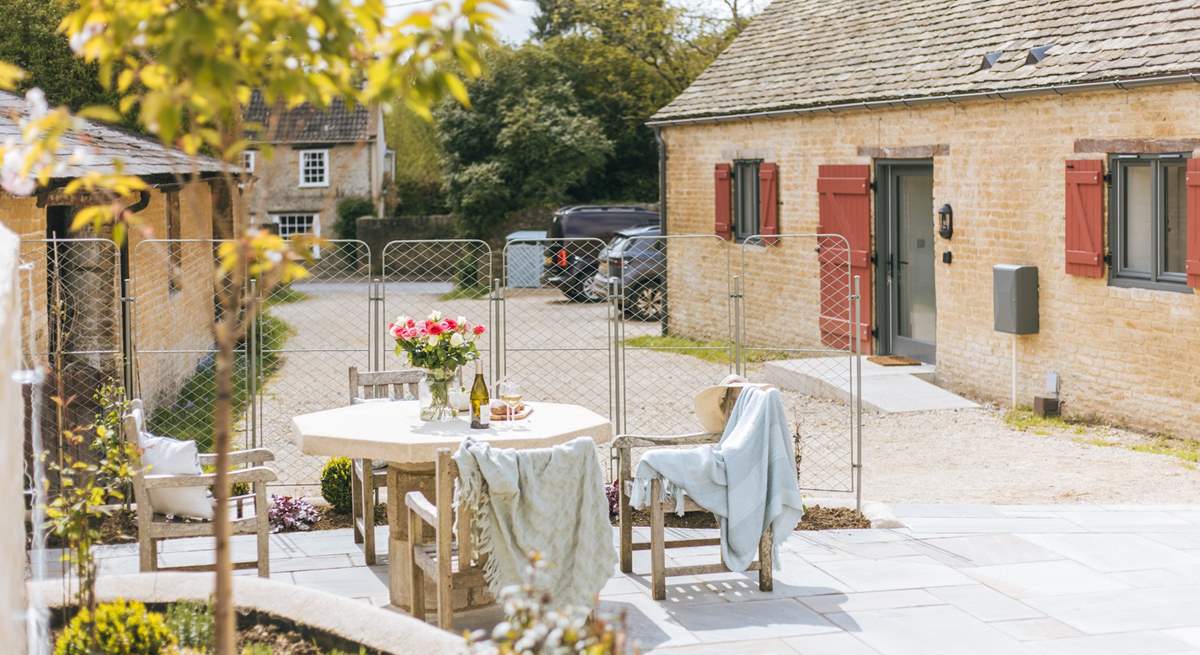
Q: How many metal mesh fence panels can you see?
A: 7